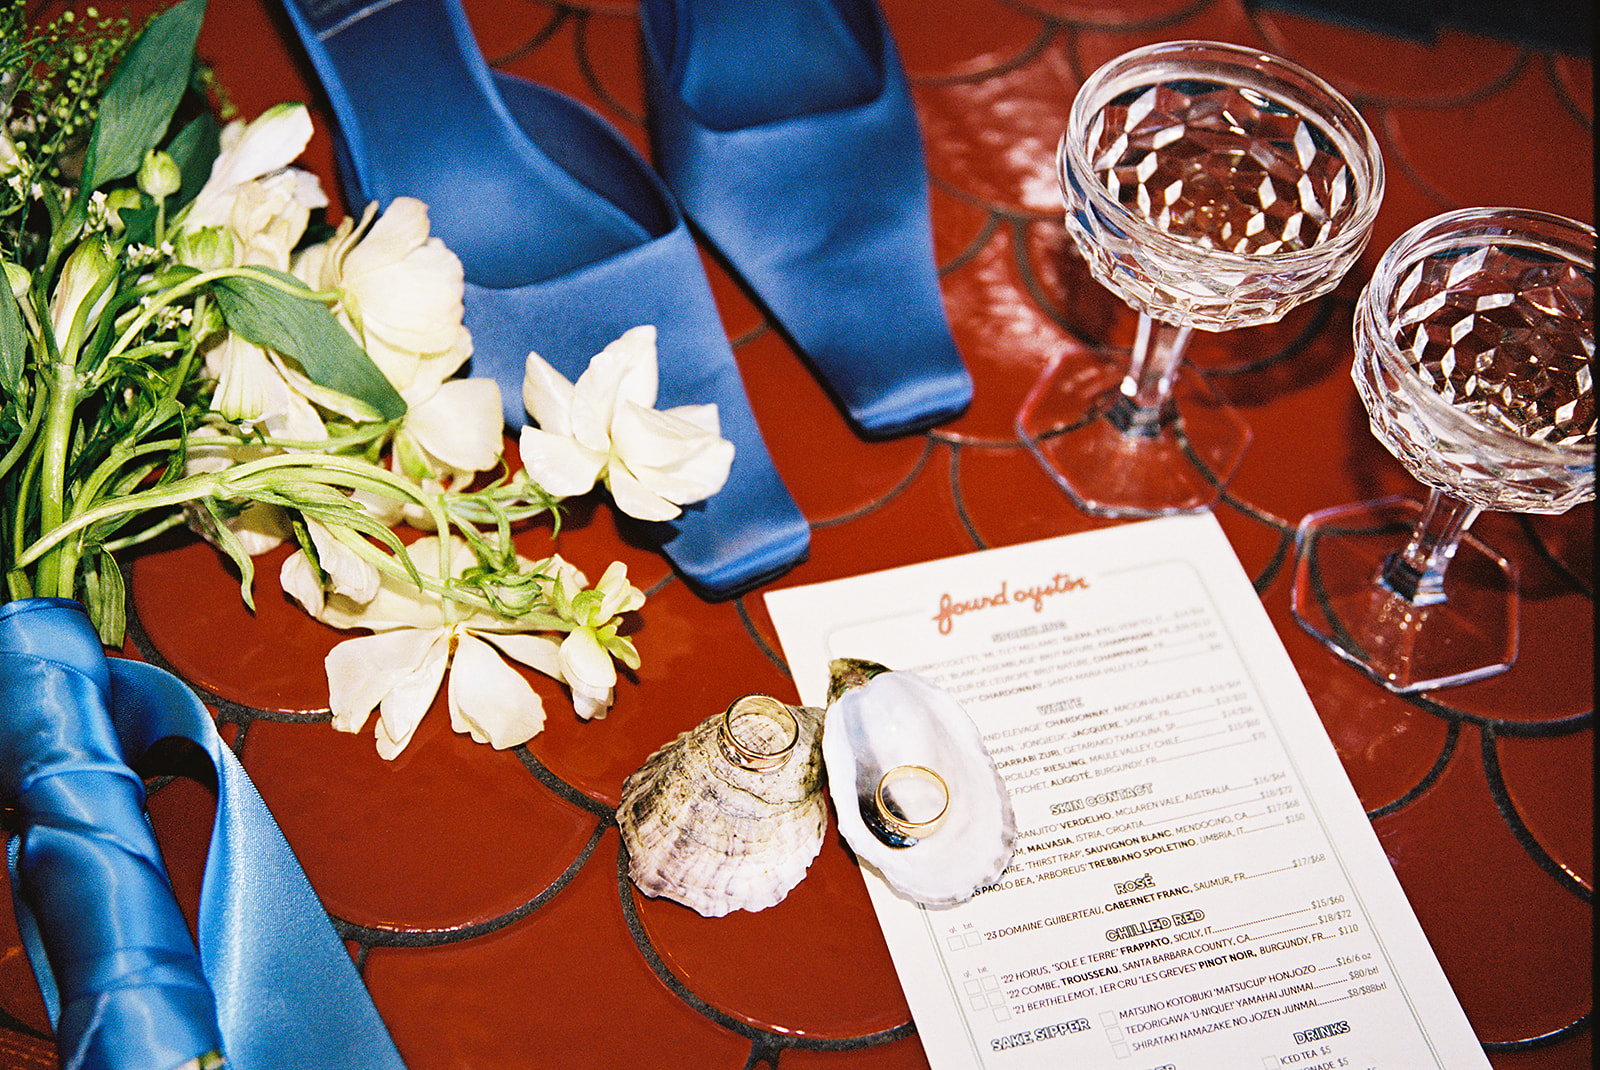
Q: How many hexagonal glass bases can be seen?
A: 2